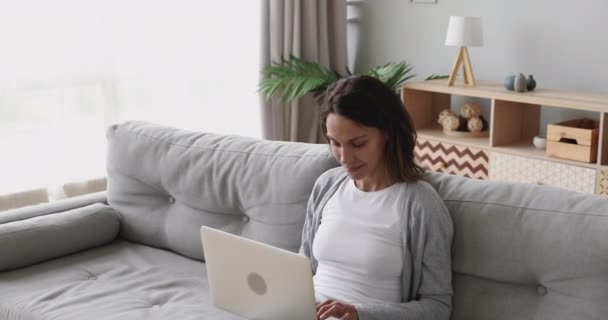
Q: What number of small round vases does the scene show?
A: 3